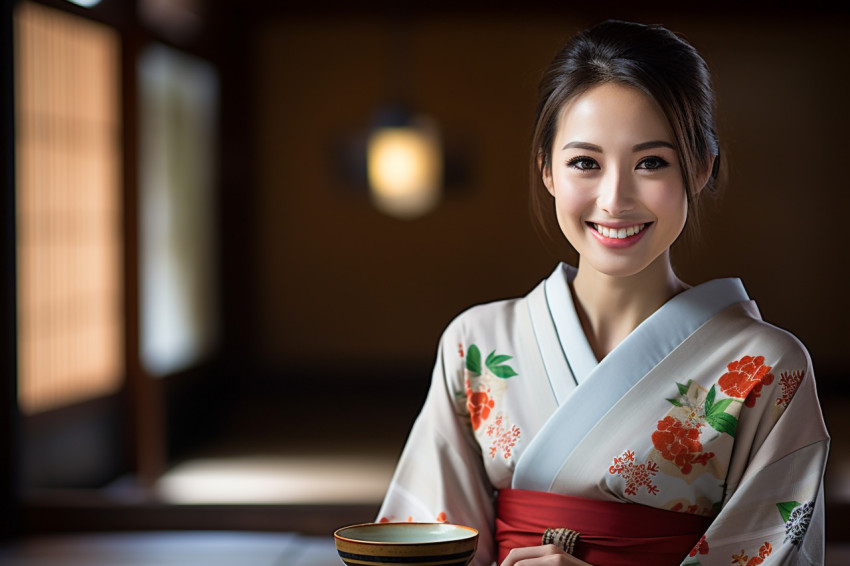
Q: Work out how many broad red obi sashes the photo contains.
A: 1